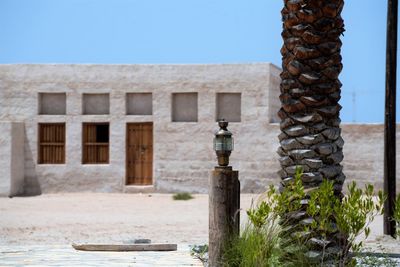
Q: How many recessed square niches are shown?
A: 5